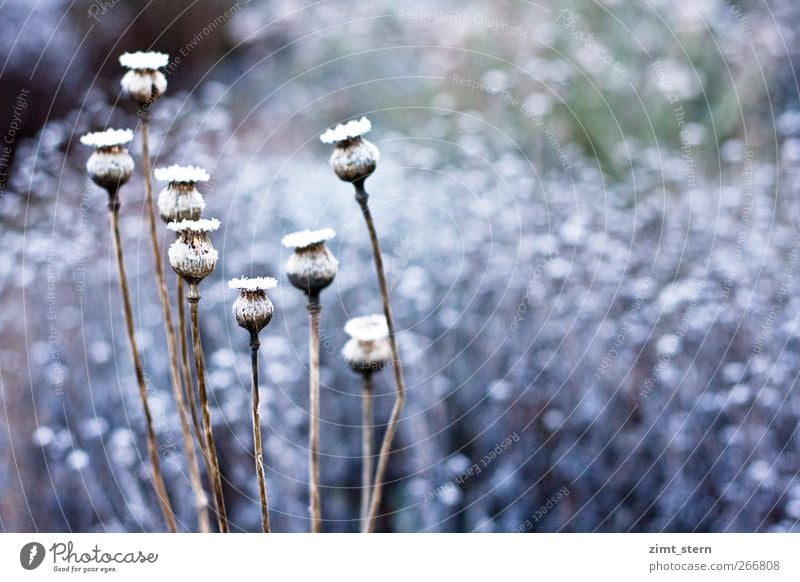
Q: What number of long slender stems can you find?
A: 8